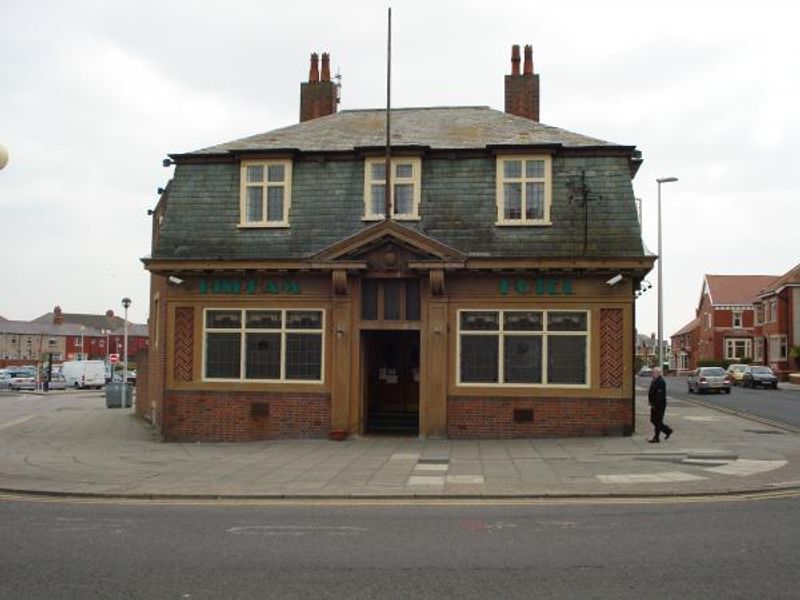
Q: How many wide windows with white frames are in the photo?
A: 2